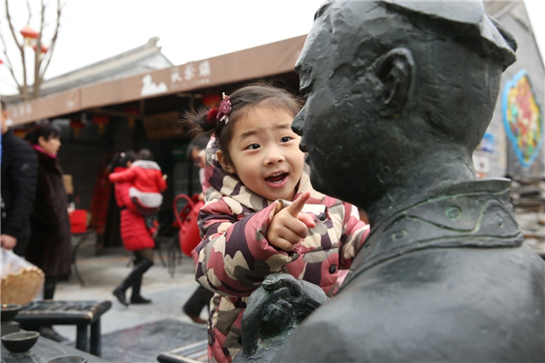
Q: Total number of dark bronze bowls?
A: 3